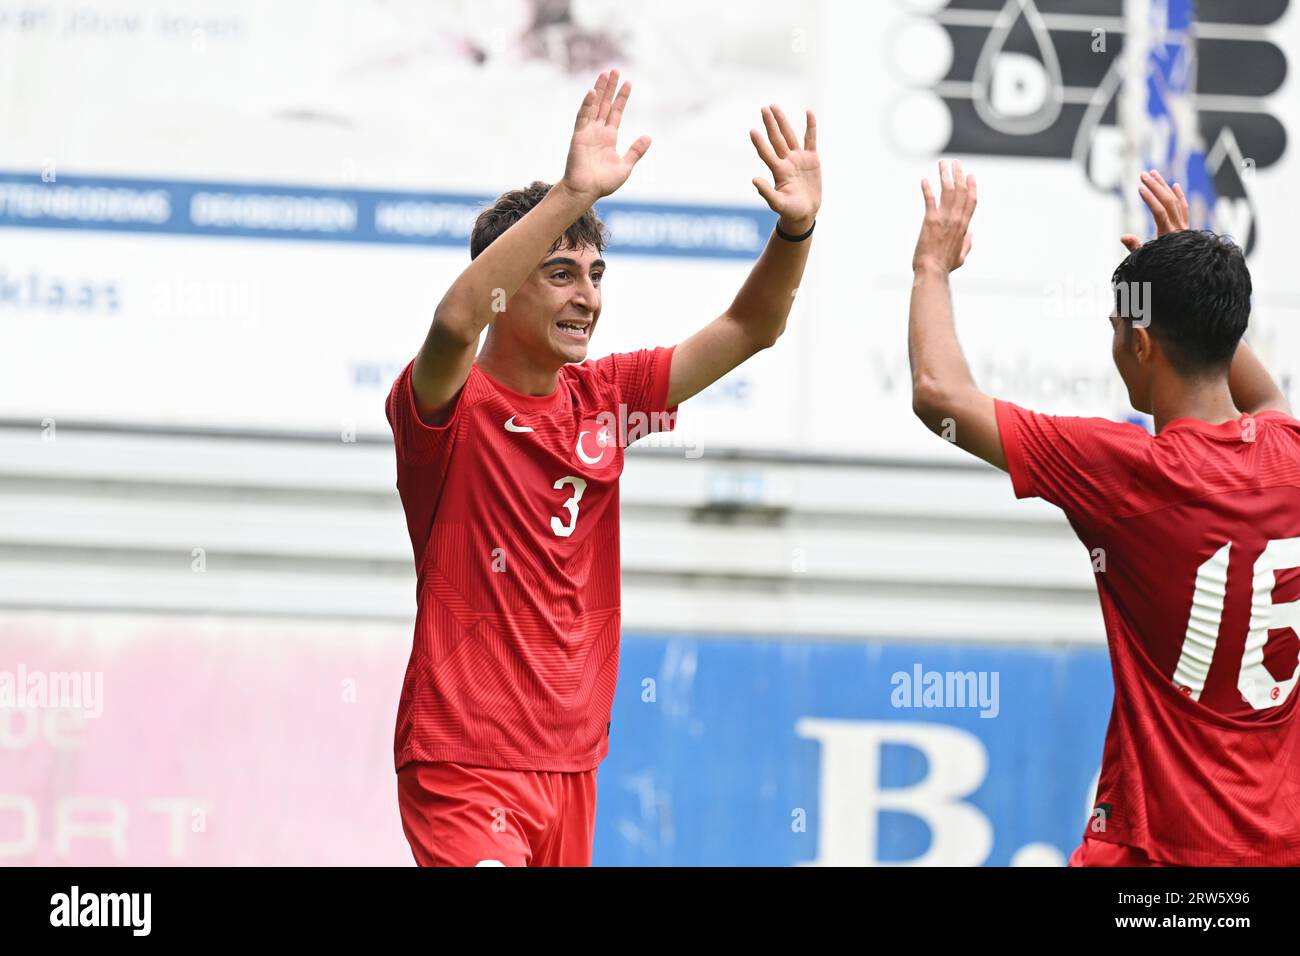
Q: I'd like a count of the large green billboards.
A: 0